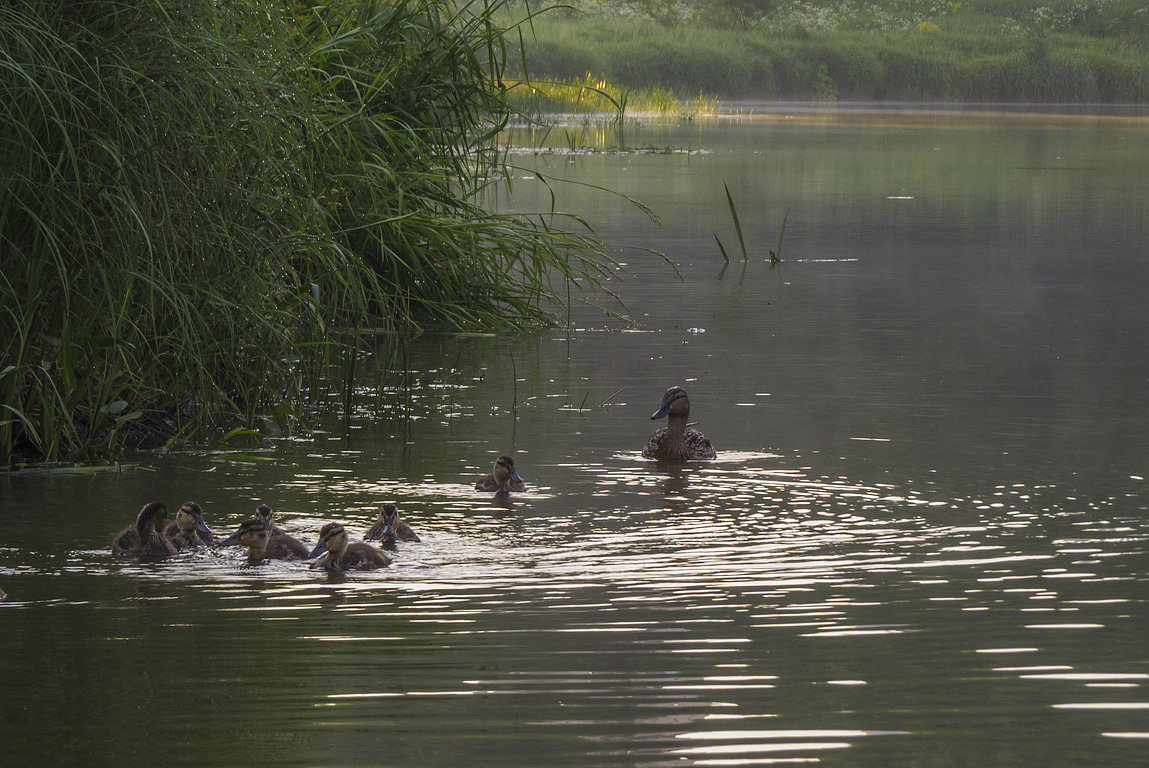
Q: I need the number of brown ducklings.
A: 7